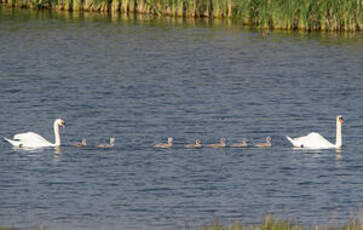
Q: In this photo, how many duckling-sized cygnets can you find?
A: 7